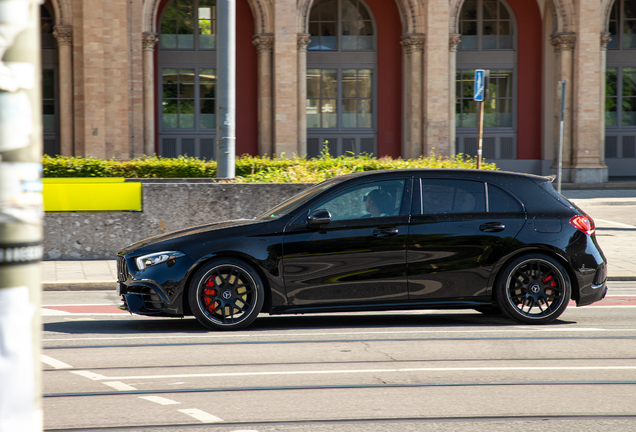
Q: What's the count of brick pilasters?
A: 4